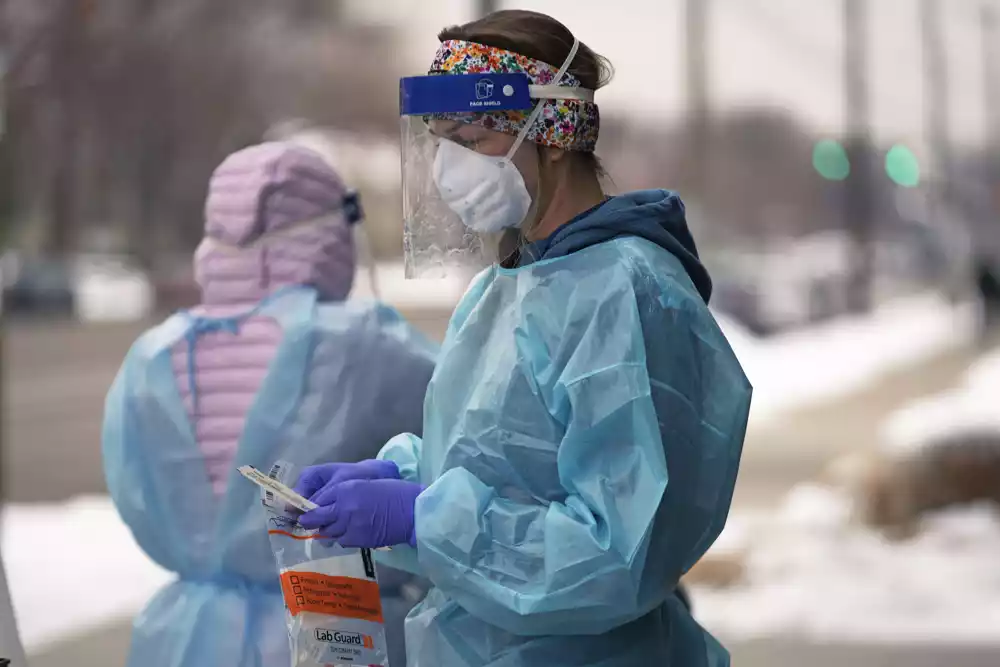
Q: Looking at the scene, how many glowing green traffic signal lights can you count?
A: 2